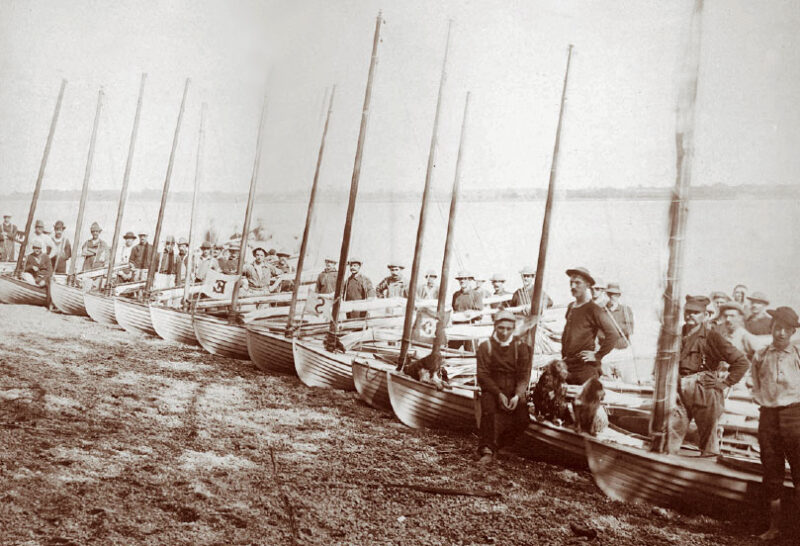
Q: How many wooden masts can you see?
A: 12